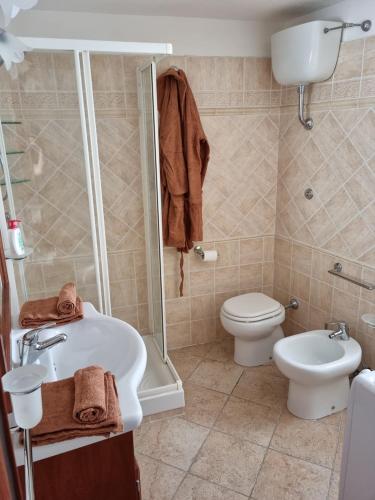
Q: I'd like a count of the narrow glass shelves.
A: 3